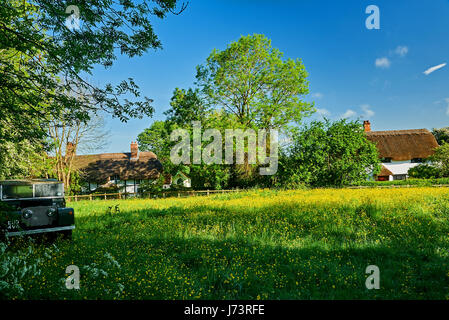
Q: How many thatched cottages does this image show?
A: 2